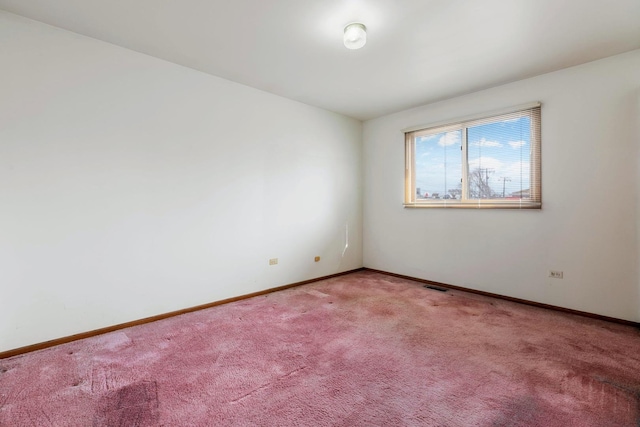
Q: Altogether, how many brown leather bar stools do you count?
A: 0